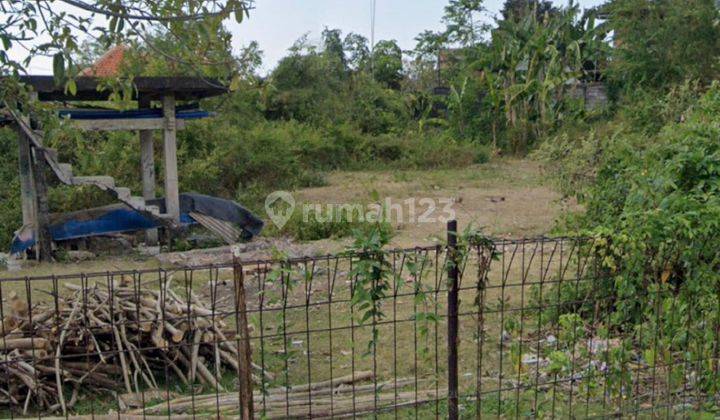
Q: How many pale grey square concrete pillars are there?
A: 3